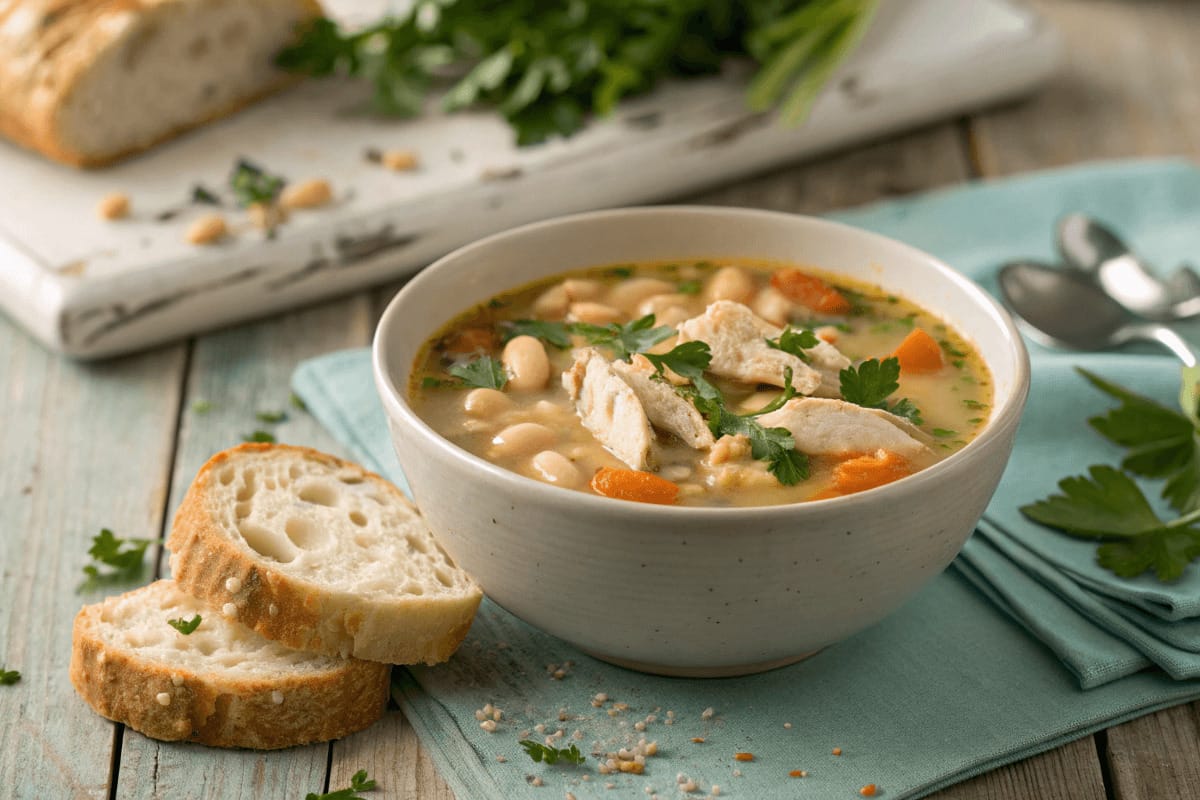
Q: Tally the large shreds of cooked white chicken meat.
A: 4